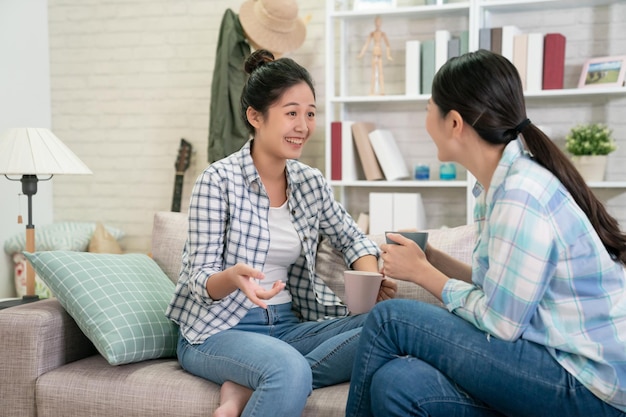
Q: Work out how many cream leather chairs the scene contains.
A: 0